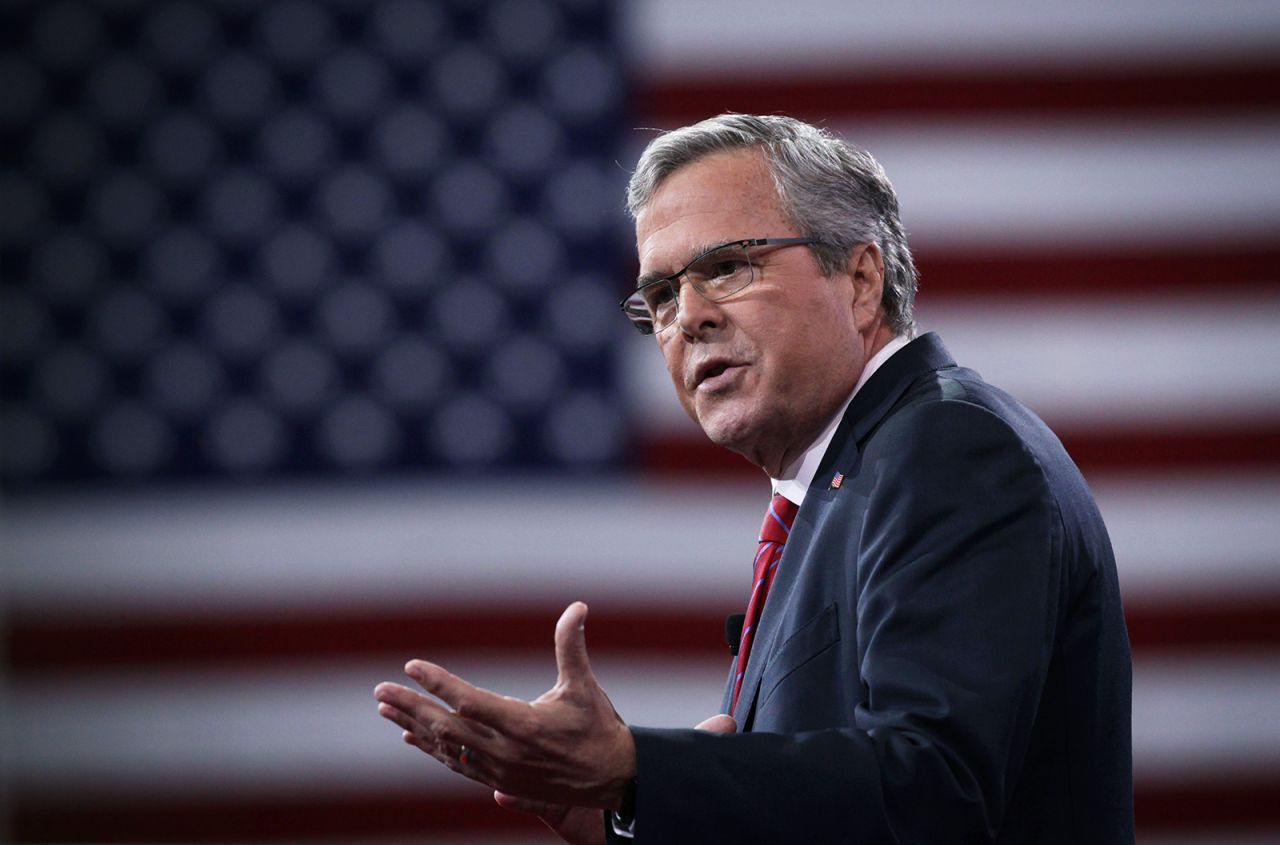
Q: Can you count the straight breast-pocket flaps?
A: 1